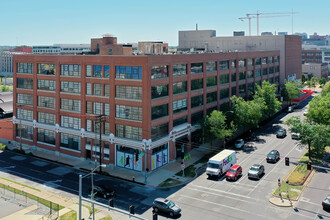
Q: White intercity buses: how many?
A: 0